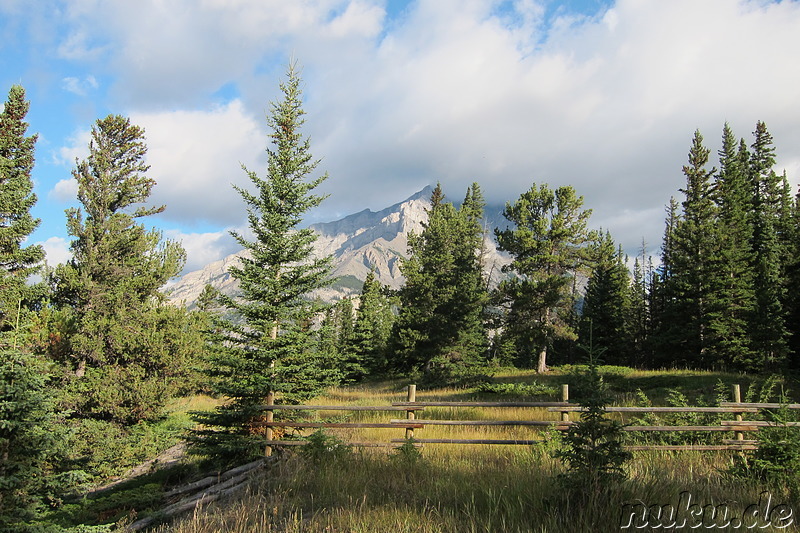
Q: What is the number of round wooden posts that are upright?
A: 4